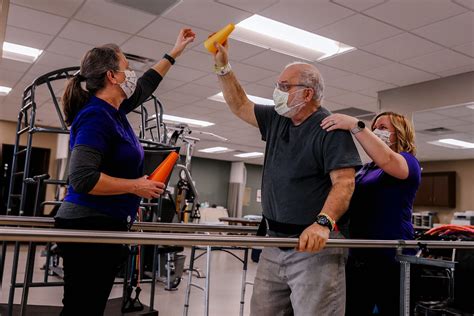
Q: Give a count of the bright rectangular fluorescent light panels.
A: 8